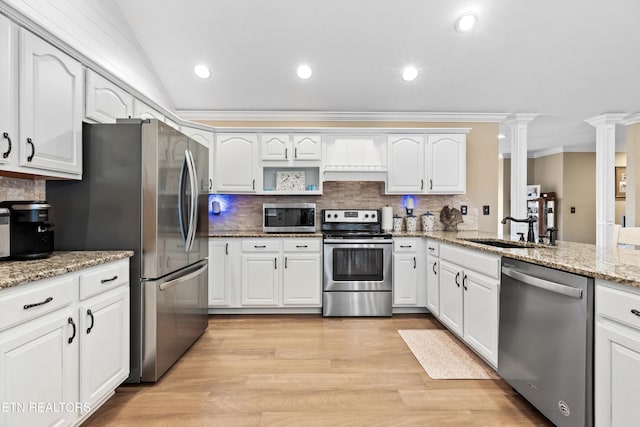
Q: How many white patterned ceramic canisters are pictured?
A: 3